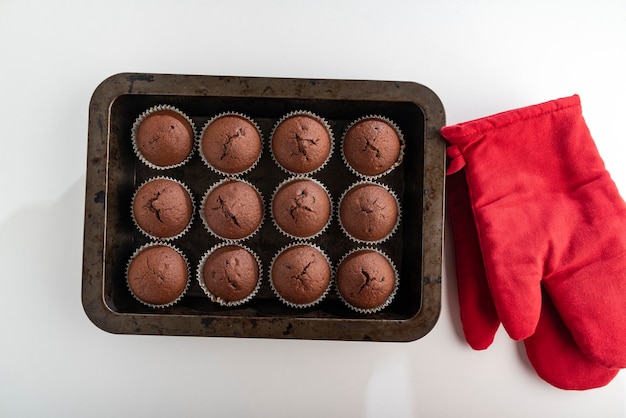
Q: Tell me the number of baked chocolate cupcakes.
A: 12